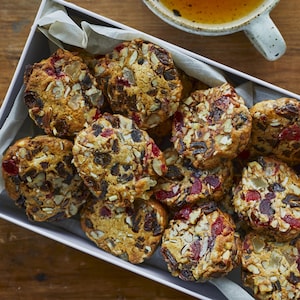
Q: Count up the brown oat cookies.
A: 11